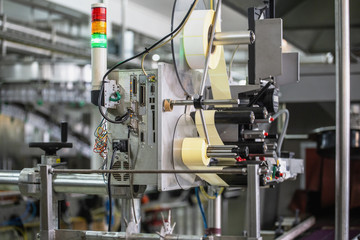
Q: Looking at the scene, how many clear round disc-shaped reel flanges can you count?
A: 2